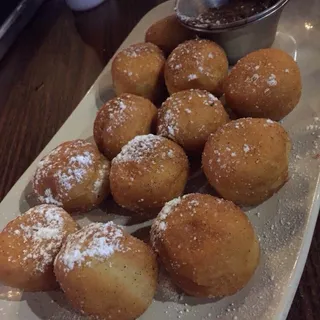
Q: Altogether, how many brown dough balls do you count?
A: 12